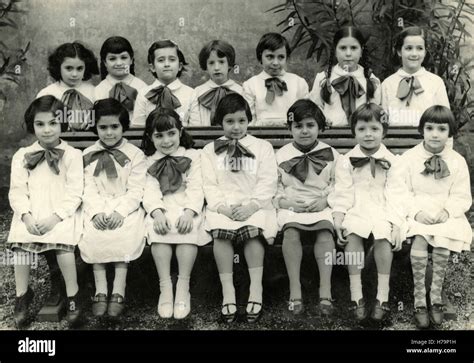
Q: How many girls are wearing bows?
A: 14